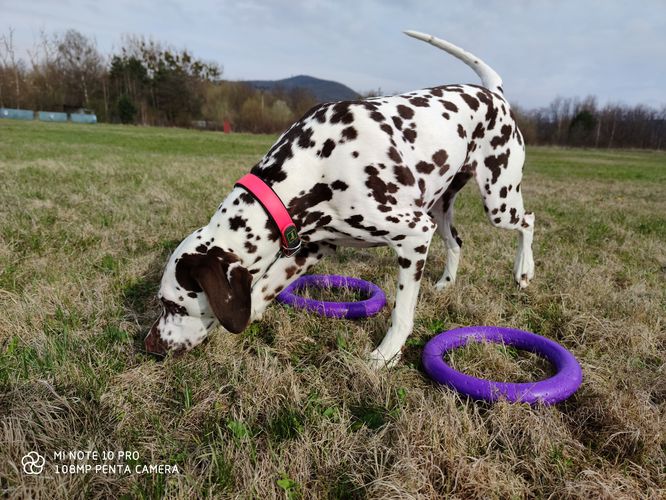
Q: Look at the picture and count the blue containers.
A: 3